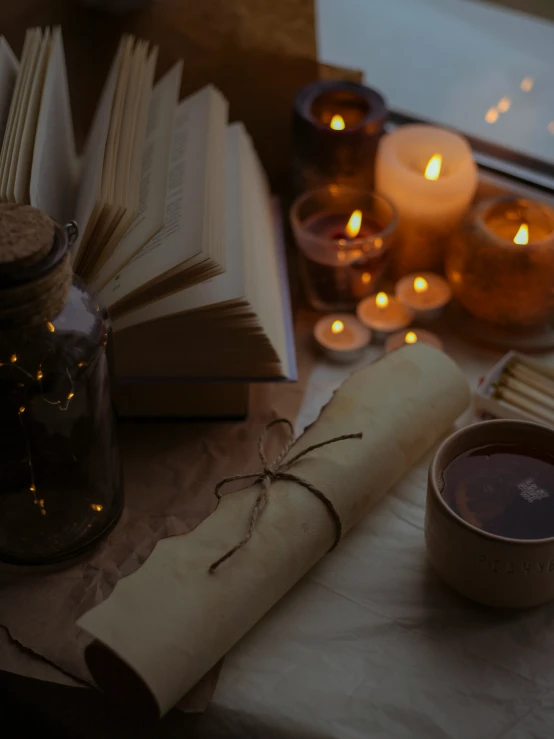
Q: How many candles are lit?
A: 8